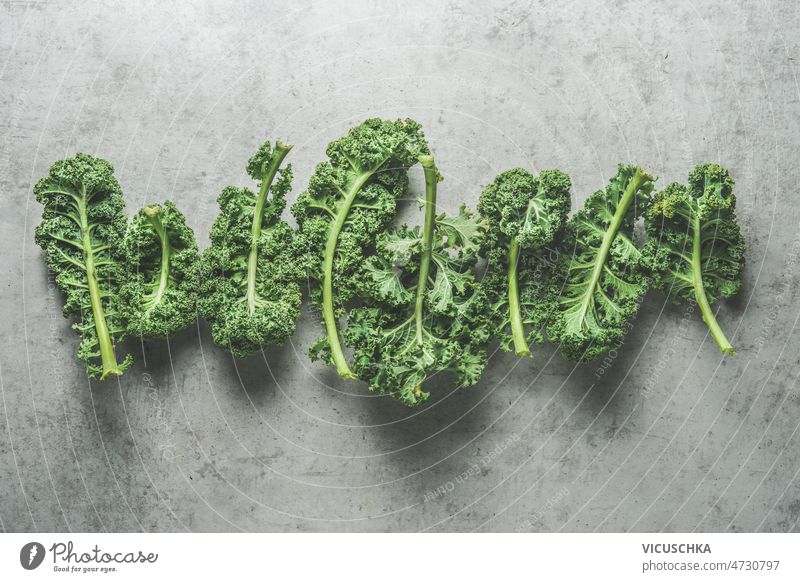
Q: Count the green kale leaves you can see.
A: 8